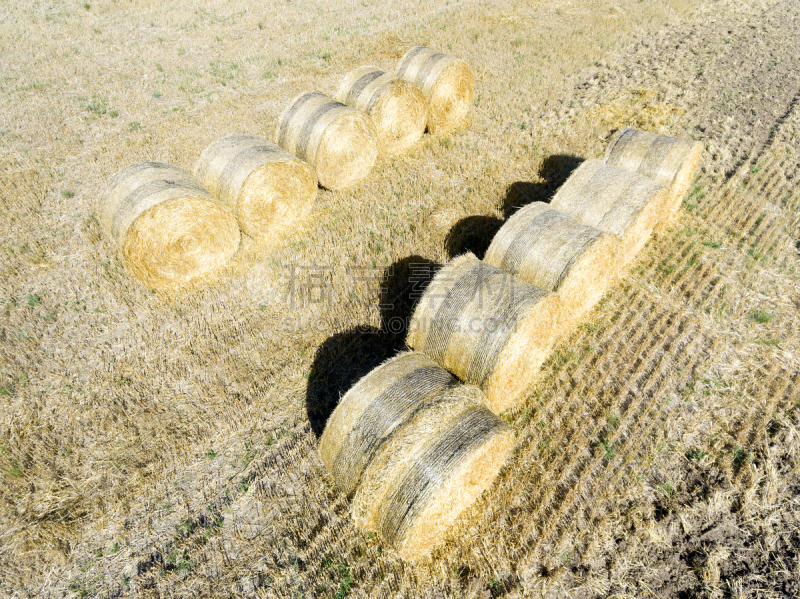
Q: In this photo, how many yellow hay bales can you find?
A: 10